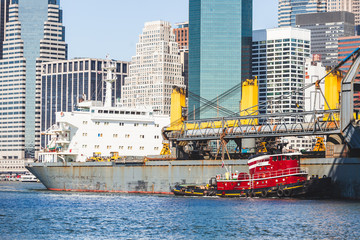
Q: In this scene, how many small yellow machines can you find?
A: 2